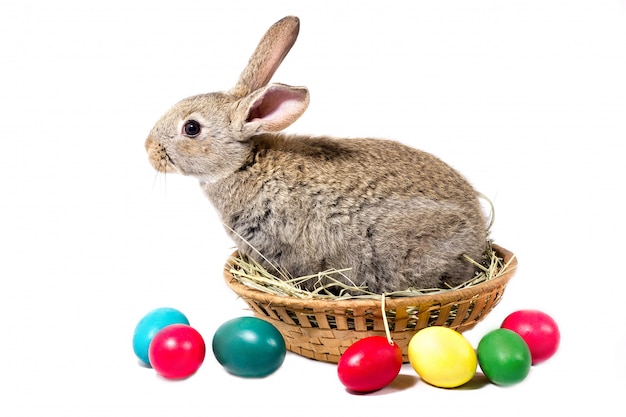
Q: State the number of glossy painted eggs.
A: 7